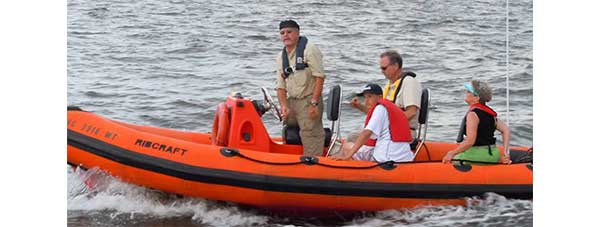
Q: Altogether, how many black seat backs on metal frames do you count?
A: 2